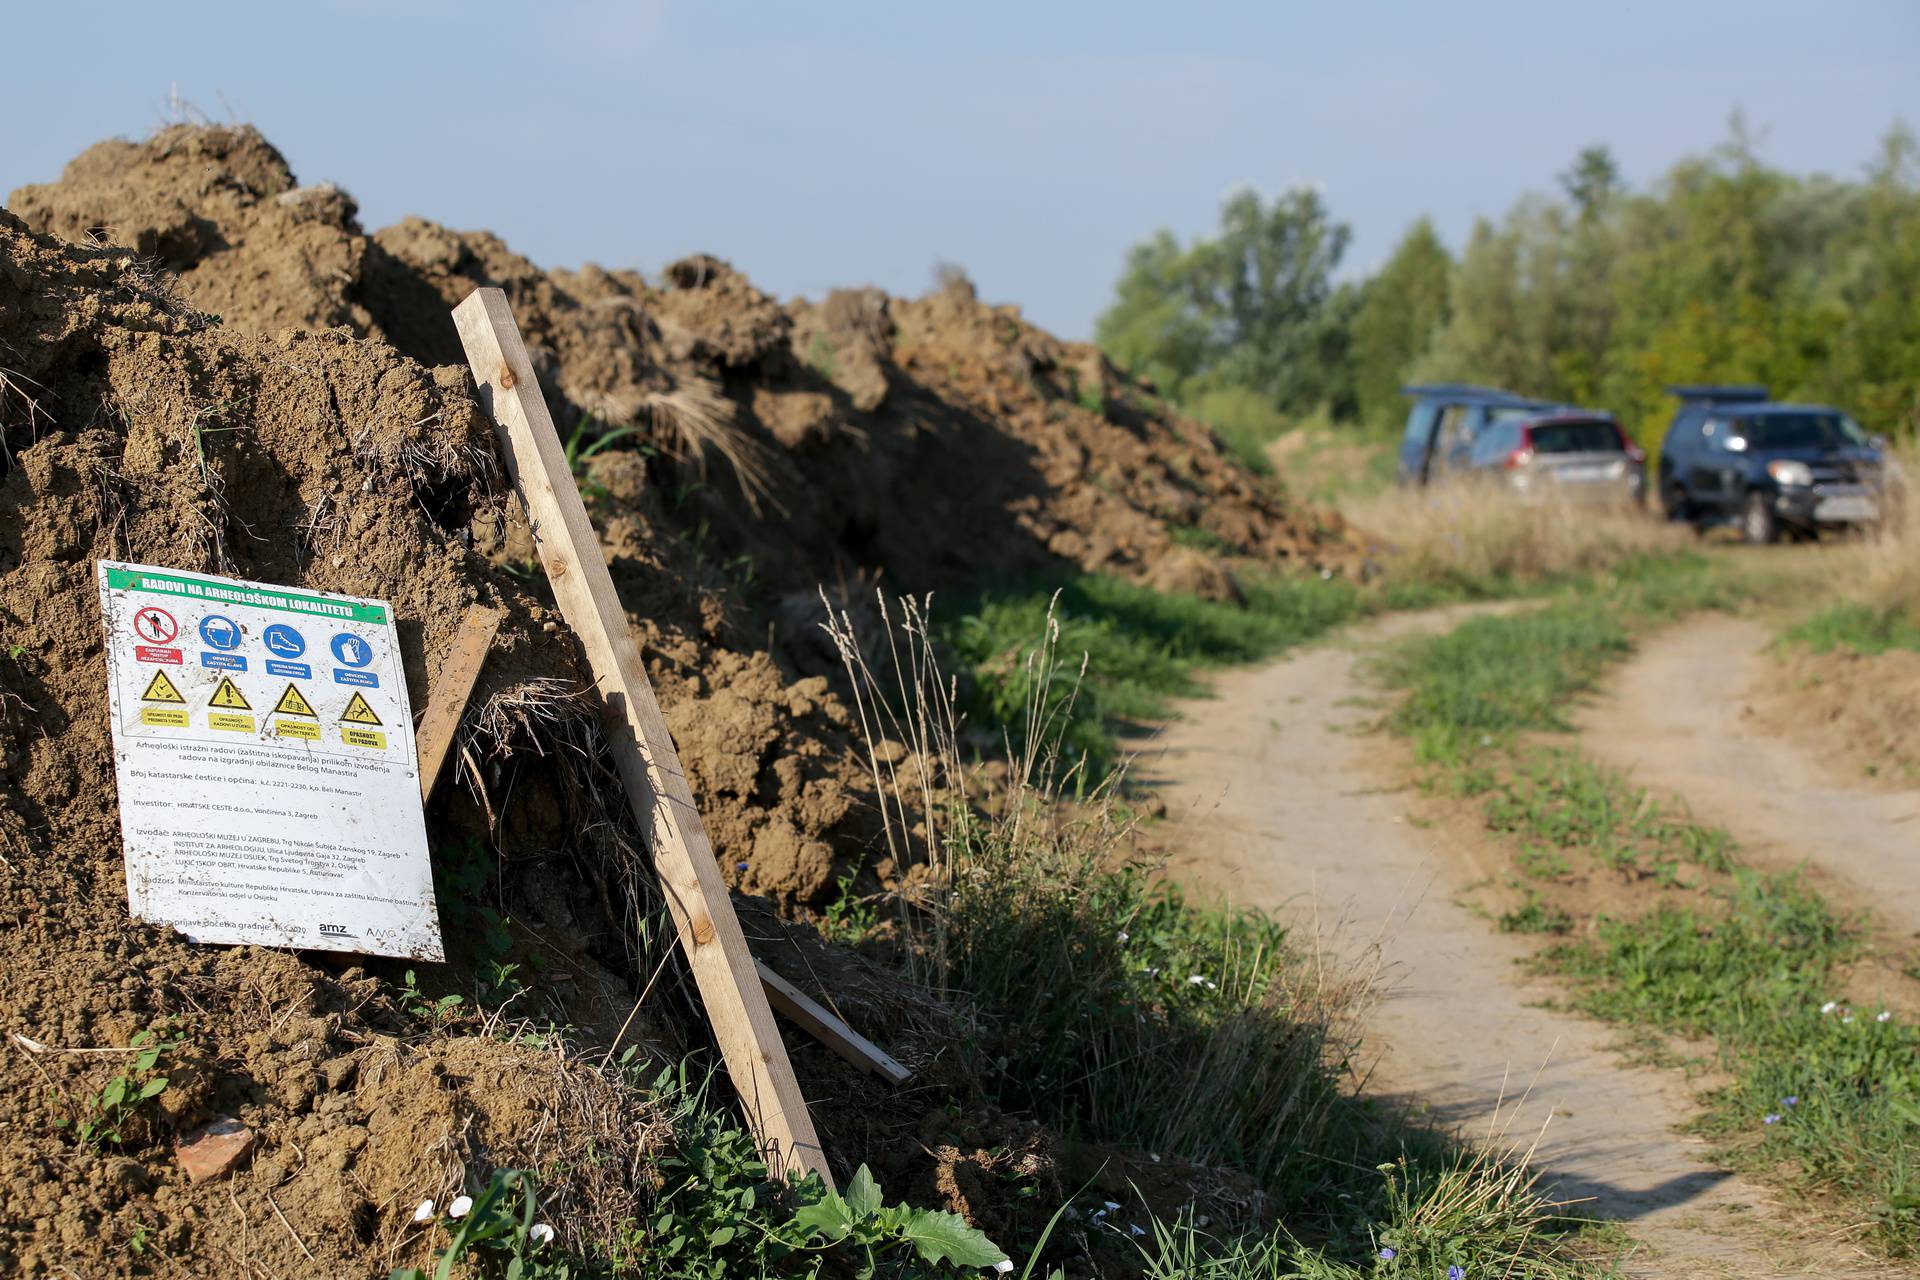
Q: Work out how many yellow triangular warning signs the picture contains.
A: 4